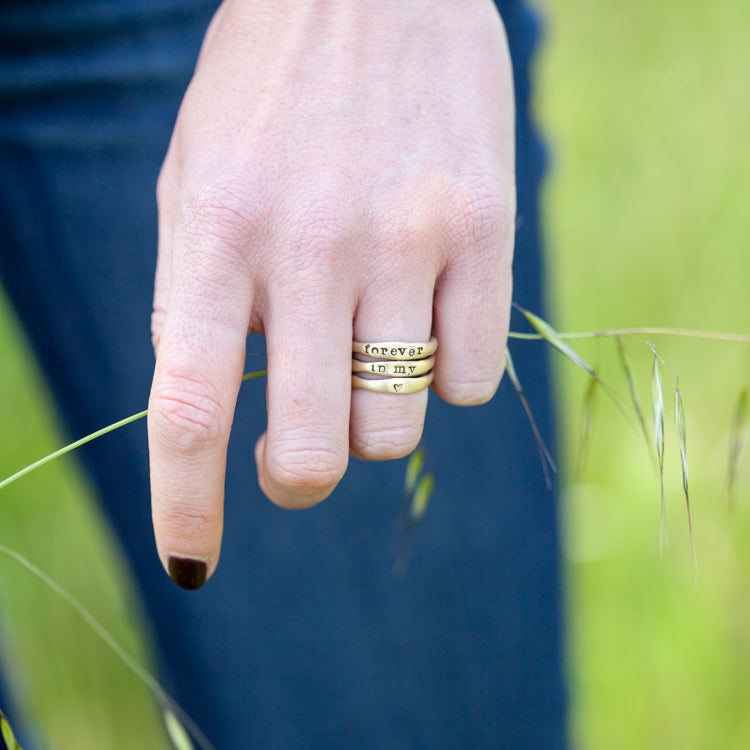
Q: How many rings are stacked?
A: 3